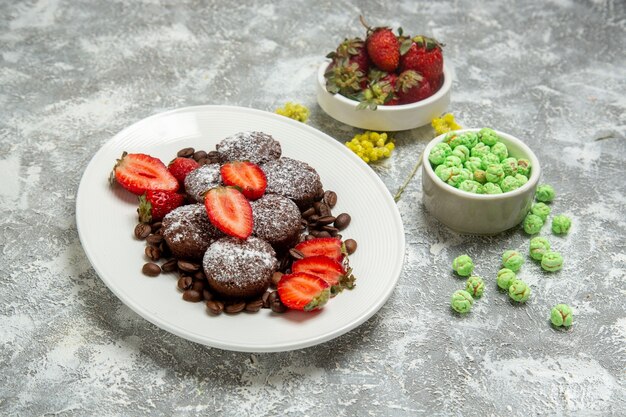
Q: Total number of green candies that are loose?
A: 13